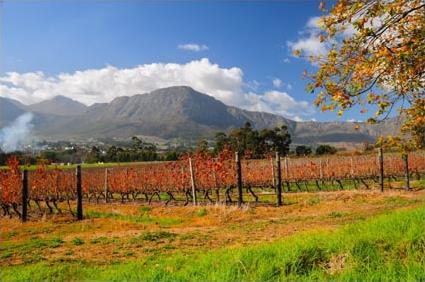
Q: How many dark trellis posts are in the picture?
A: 6